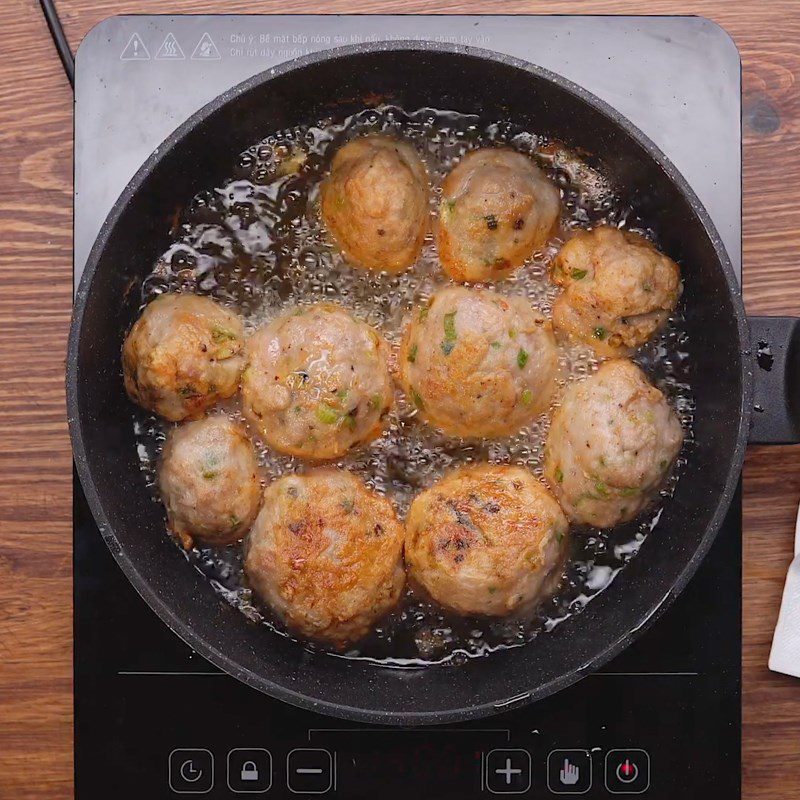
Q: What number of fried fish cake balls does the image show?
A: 10